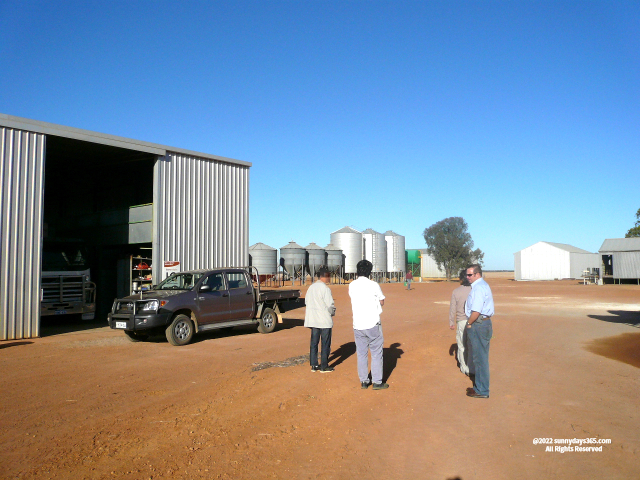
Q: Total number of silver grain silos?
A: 7